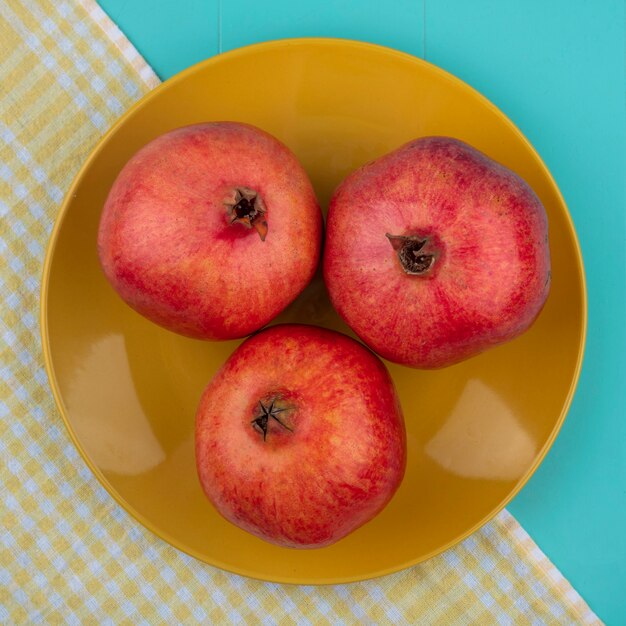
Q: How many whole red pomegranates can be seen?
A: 3